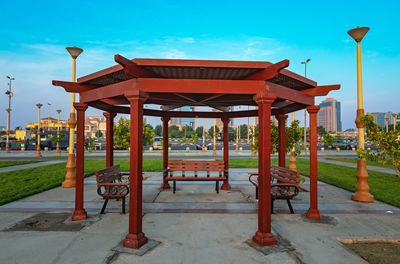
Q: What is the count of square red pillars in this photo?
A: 8